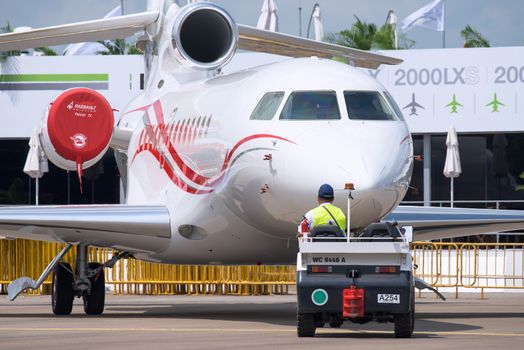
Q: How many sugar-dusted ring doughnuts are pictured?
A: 0